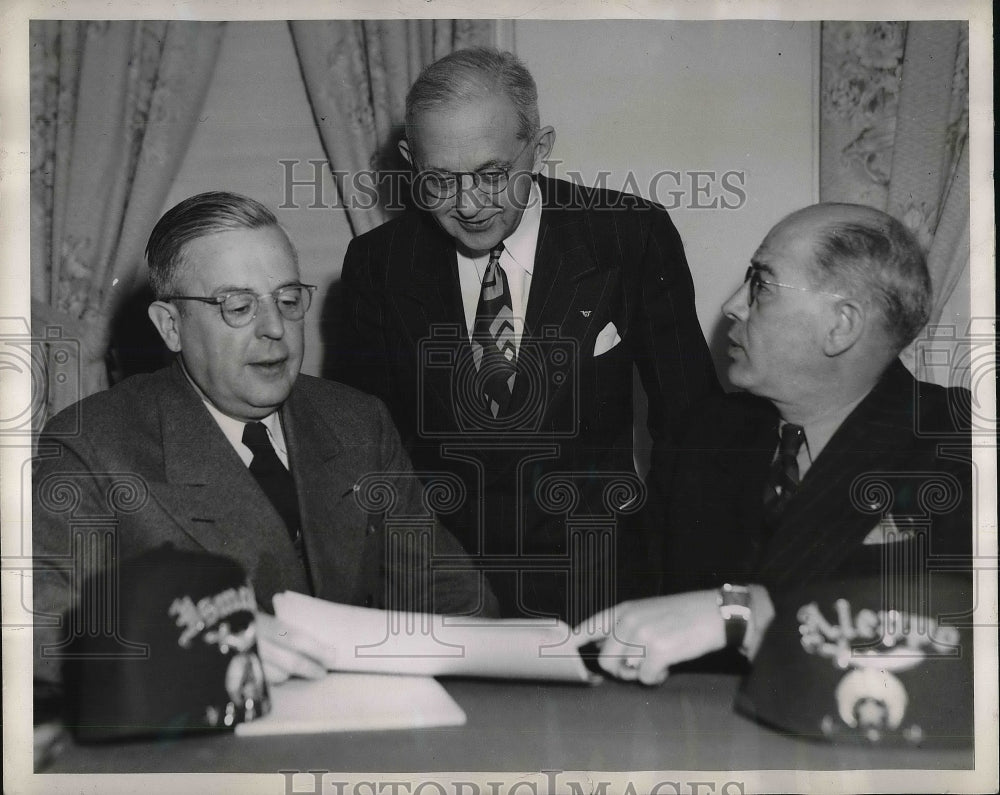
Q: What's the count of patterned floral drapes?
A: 3